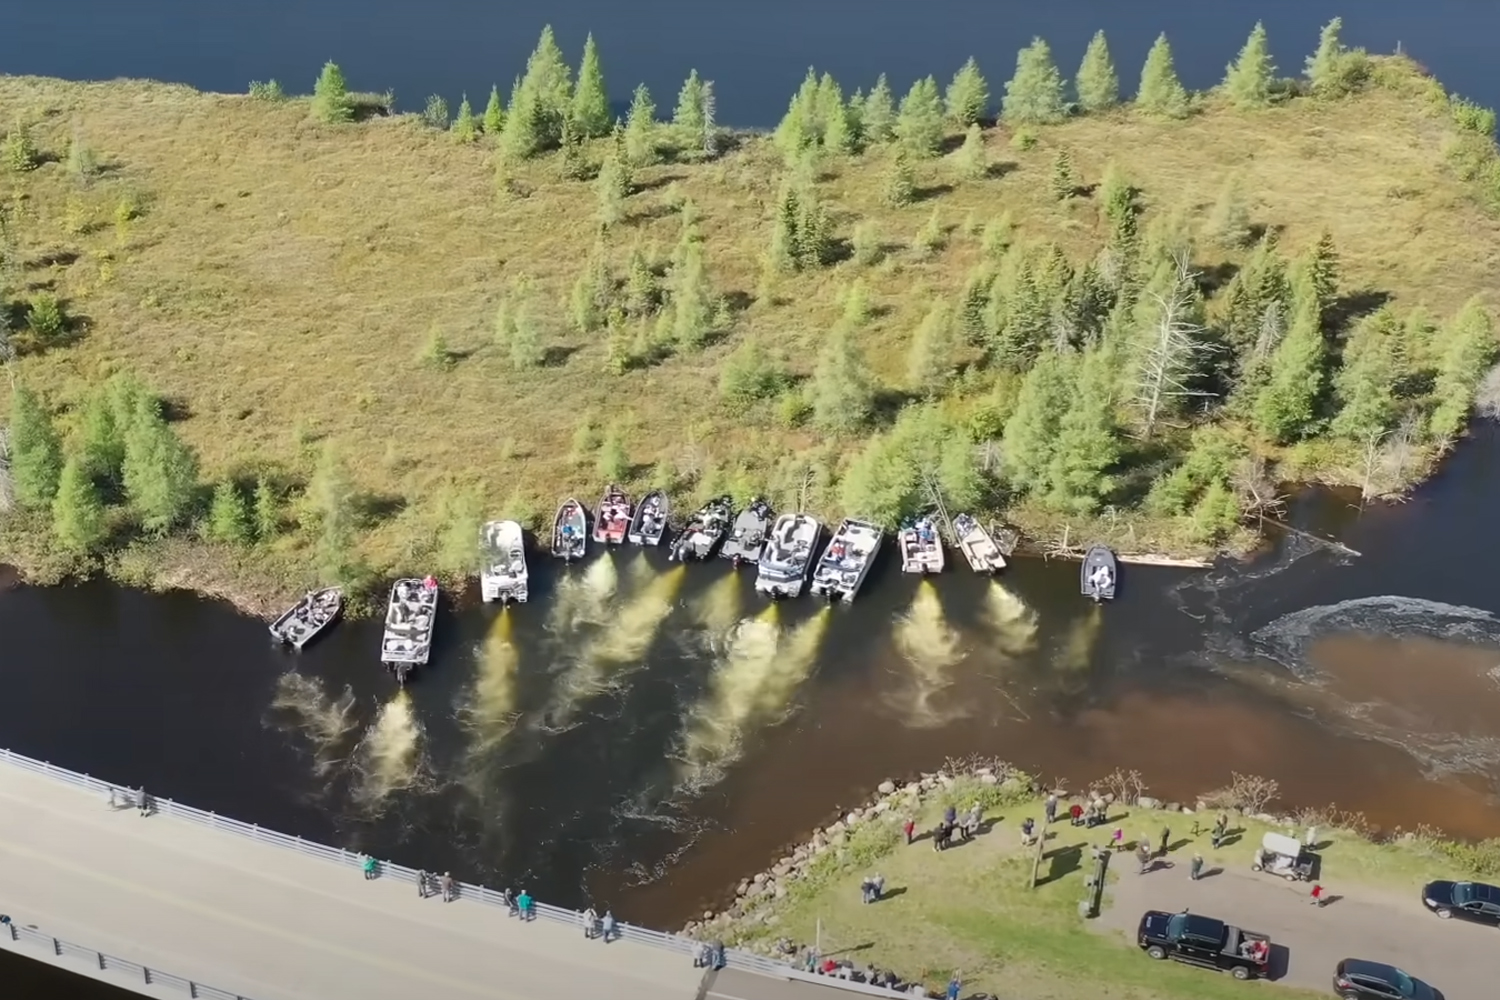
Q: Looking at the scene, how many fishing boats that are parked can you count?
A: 13